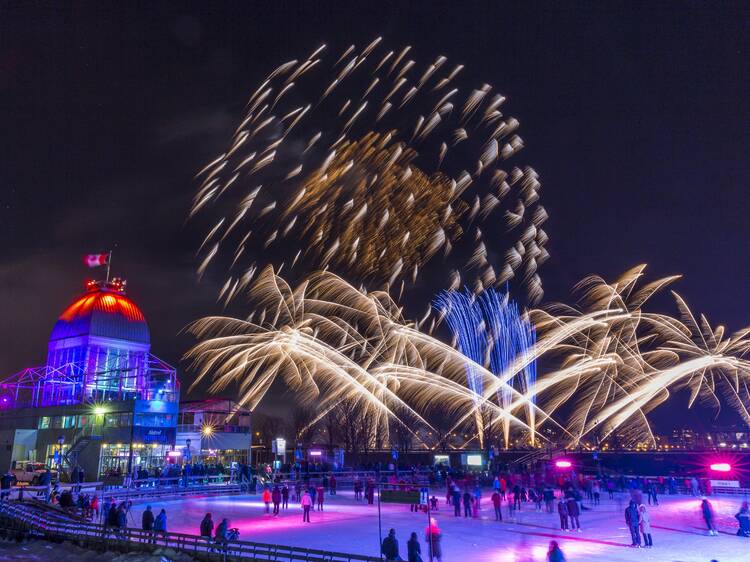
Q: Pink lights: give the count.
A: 4